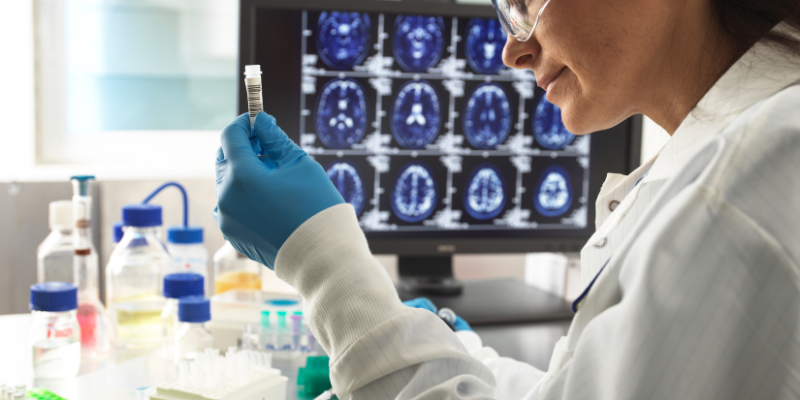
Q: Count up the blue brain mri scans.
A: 11